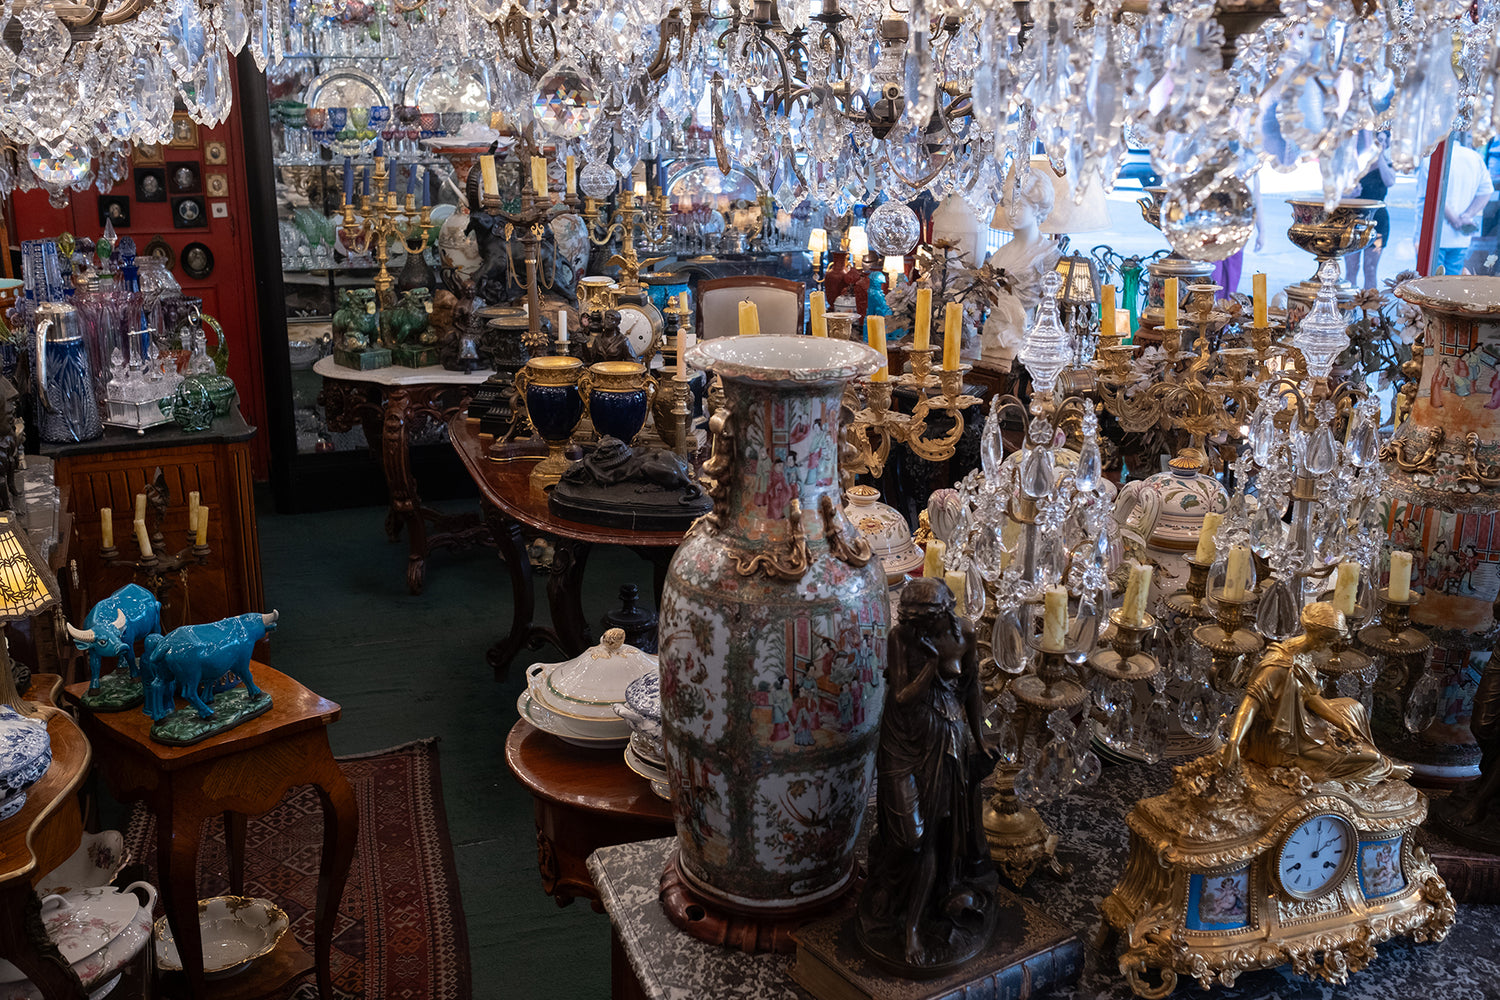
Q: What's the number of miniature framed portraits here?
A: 11